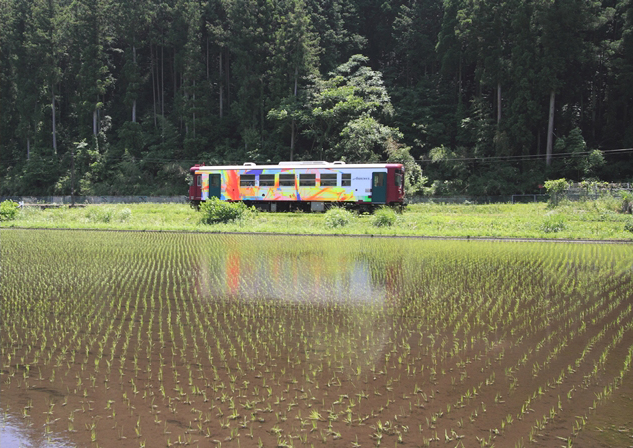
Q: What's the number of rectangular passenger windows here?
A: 6